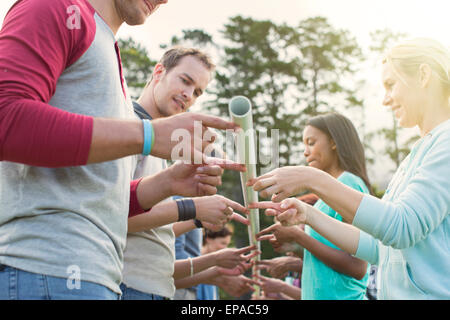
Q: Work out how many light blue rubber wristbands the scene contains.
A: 1